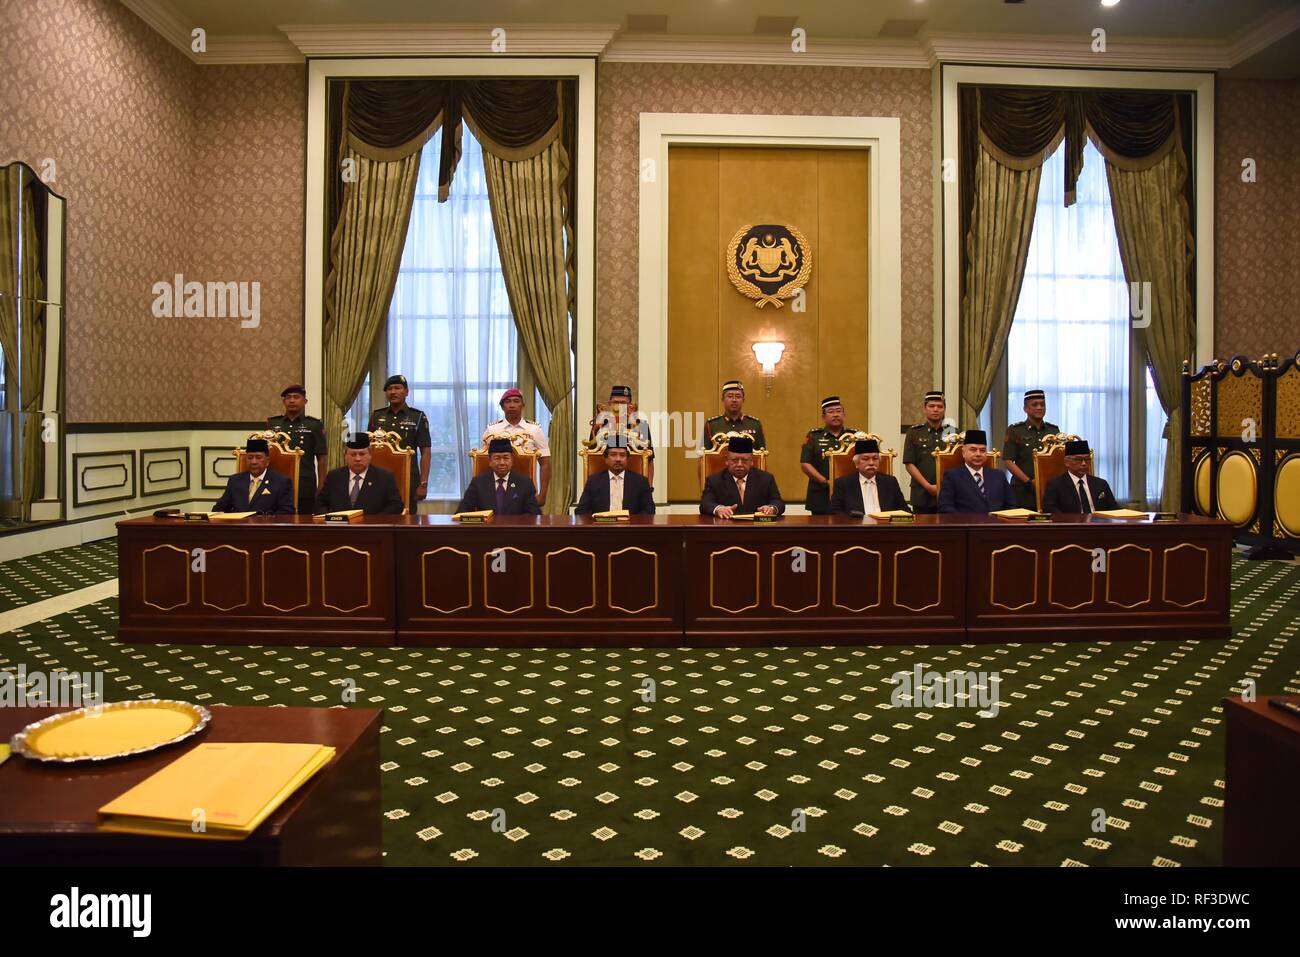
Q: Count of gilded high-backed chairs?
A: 8